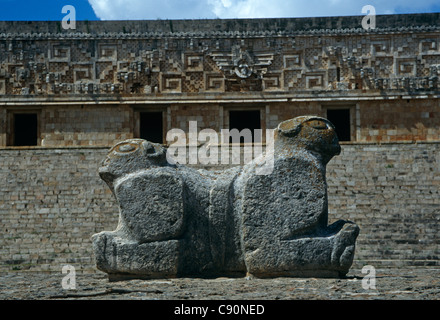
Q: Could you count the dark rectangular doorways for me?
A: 4